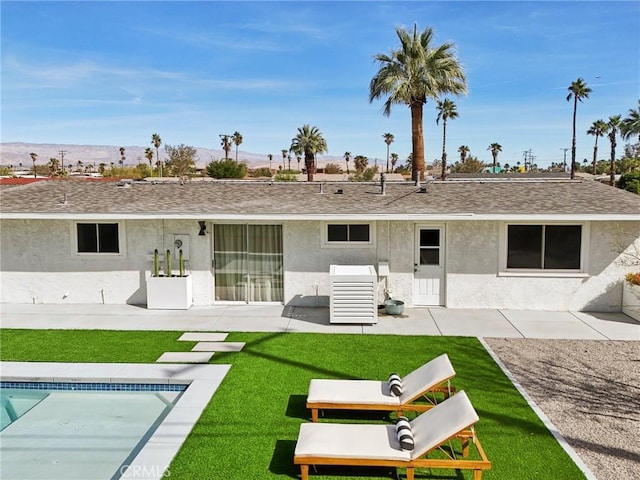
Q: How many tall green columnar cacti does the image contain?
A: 3